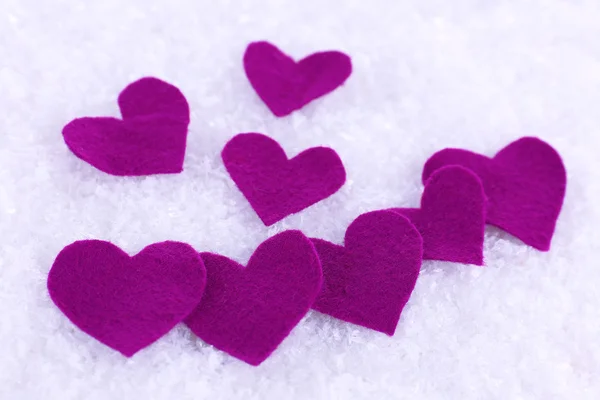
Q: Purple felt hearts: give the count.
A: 8